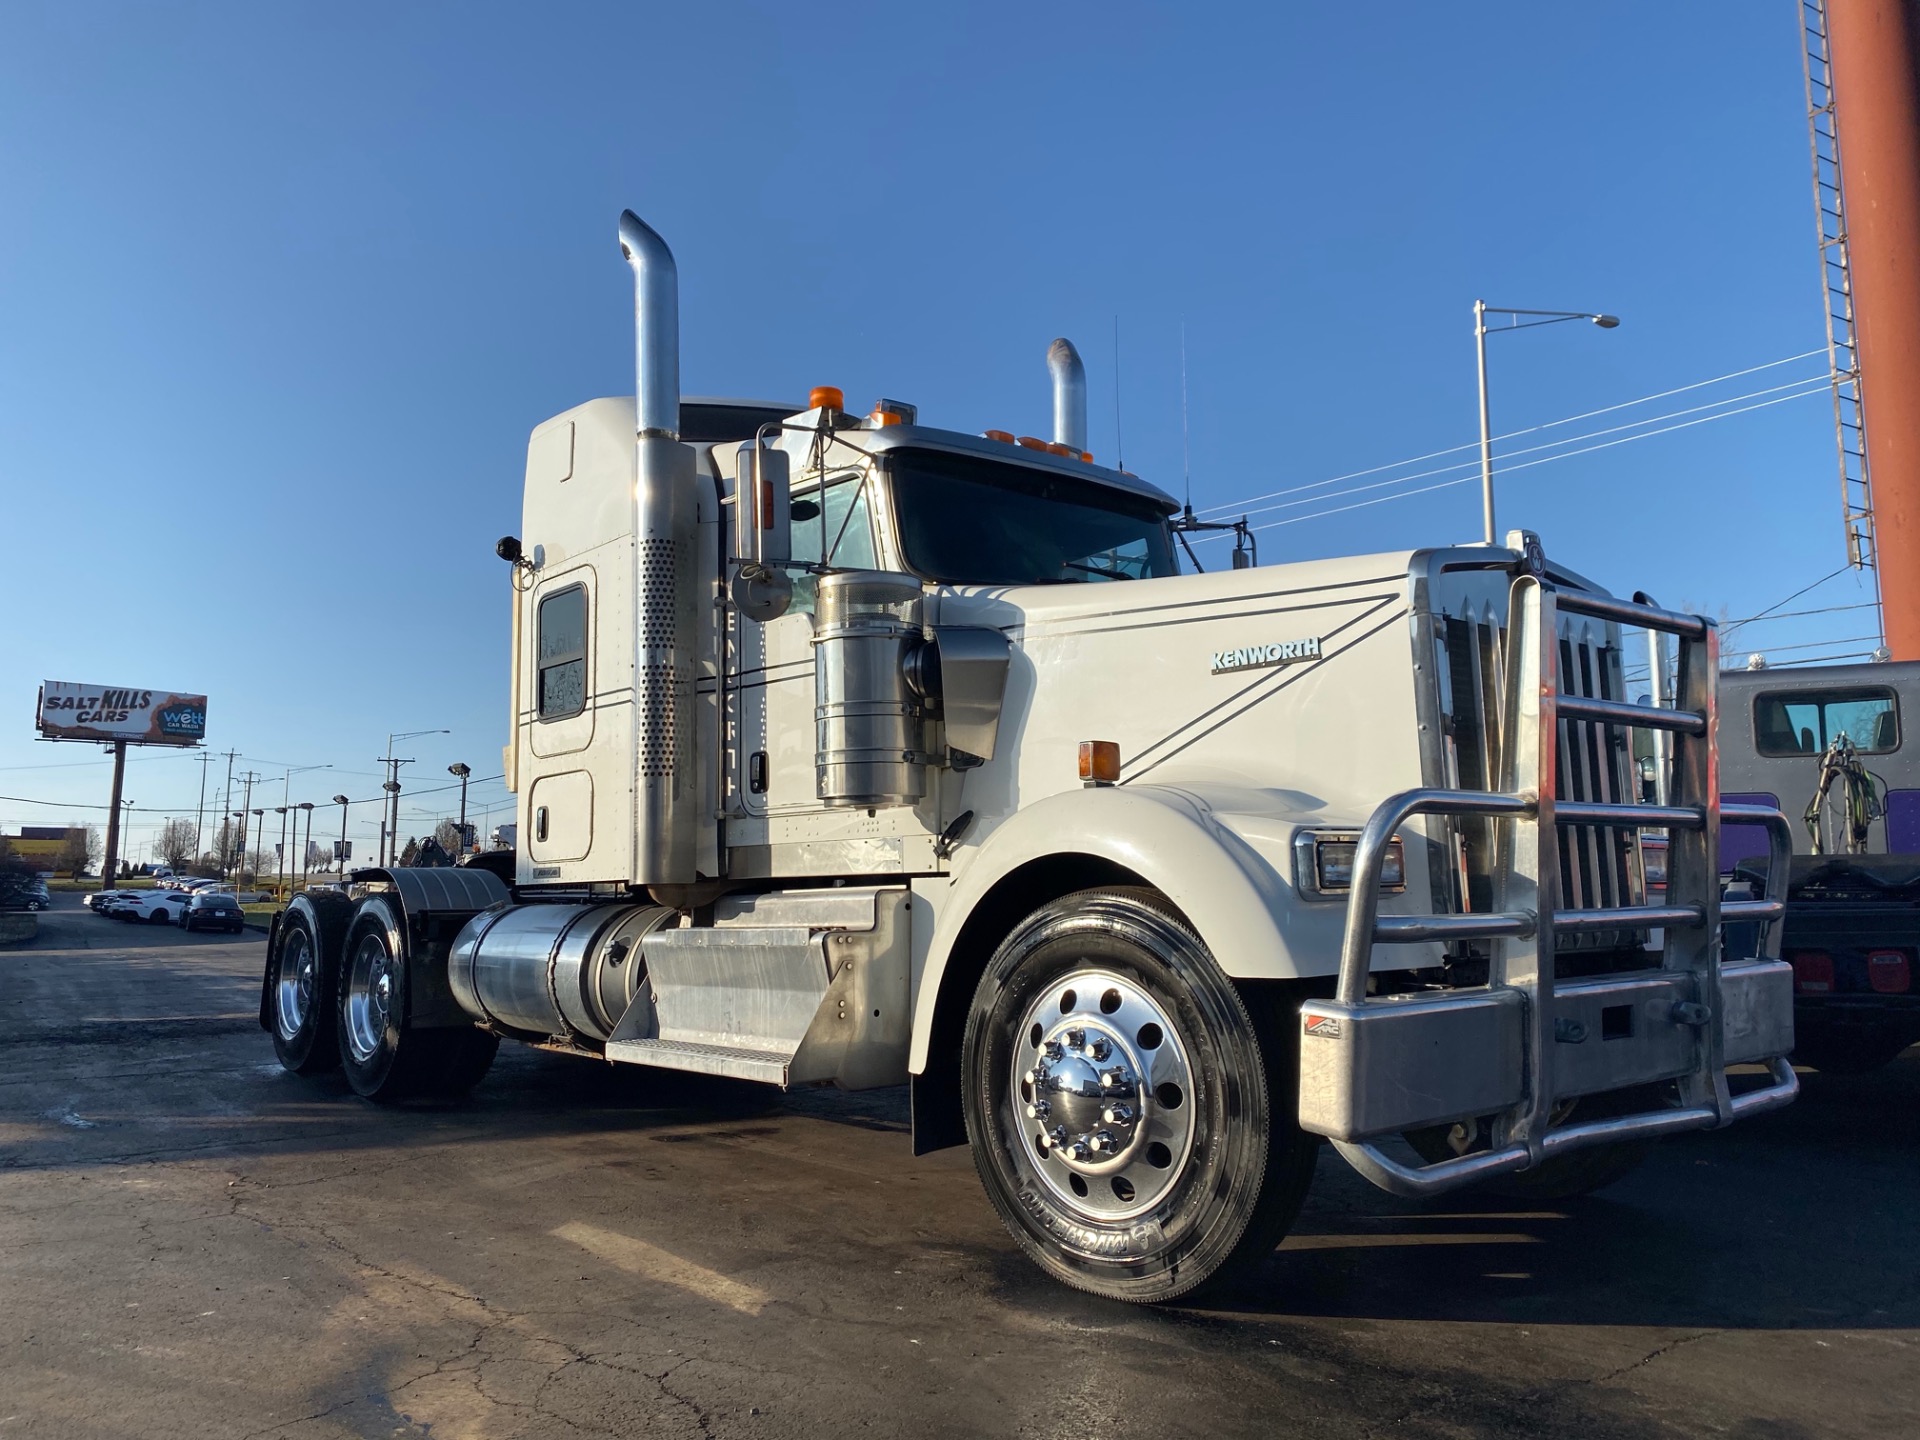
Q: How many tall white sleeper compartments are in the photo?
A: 1